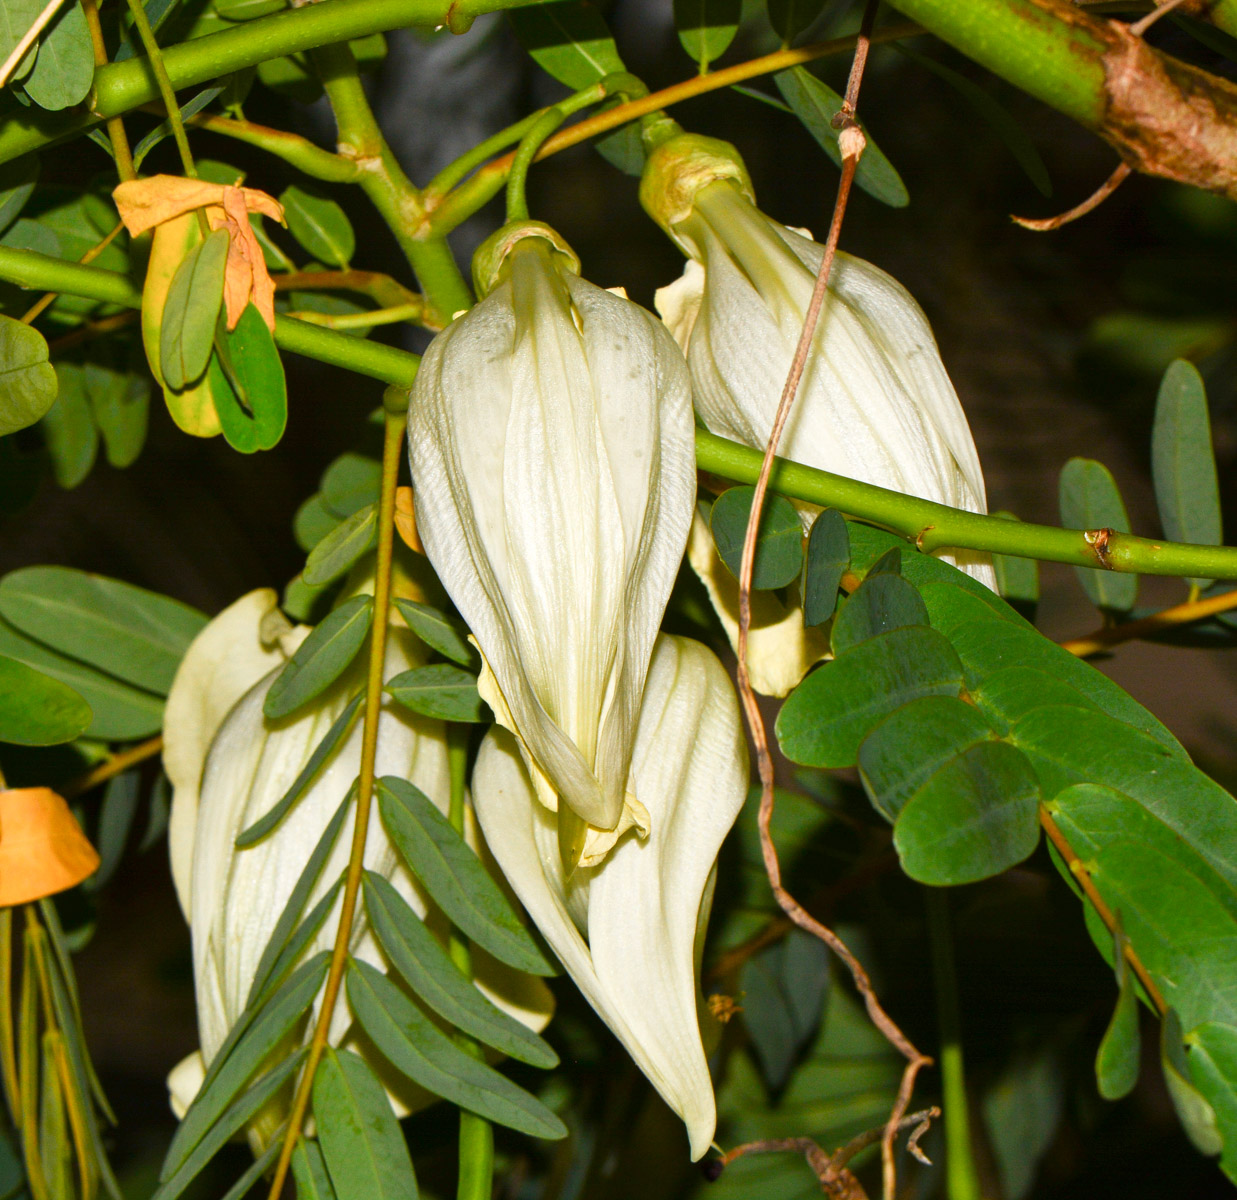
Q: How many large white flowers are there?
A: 4